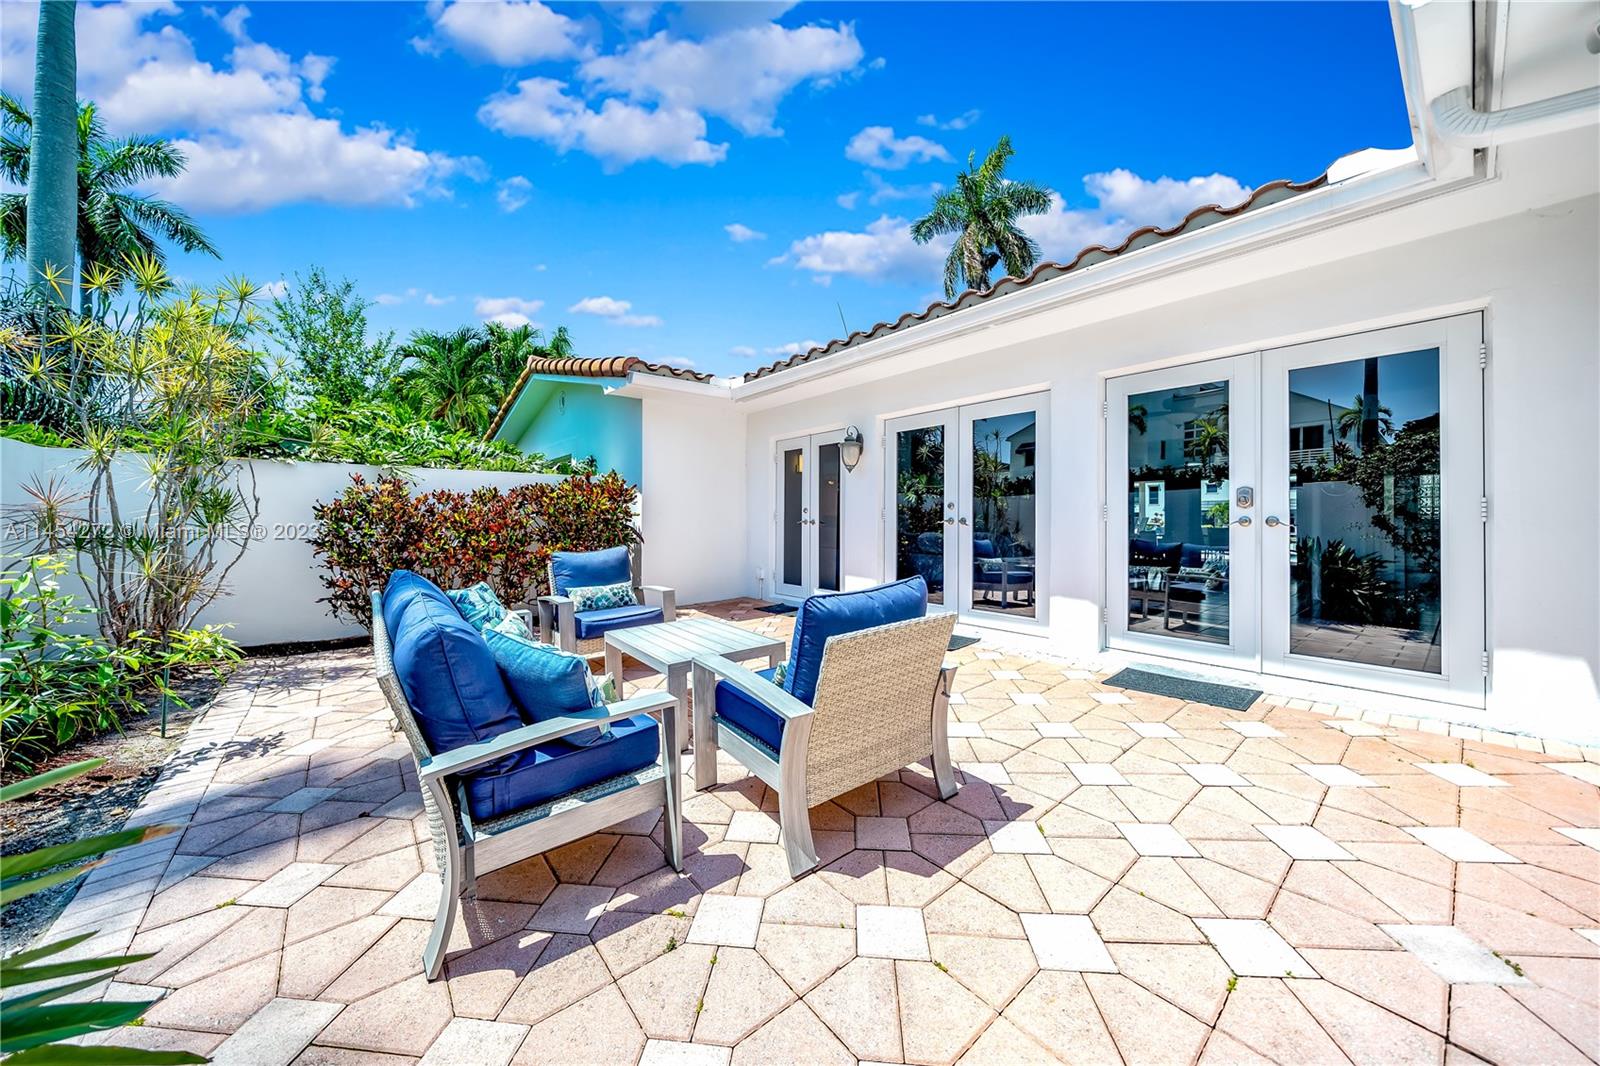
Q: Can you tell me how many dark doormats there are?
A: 3